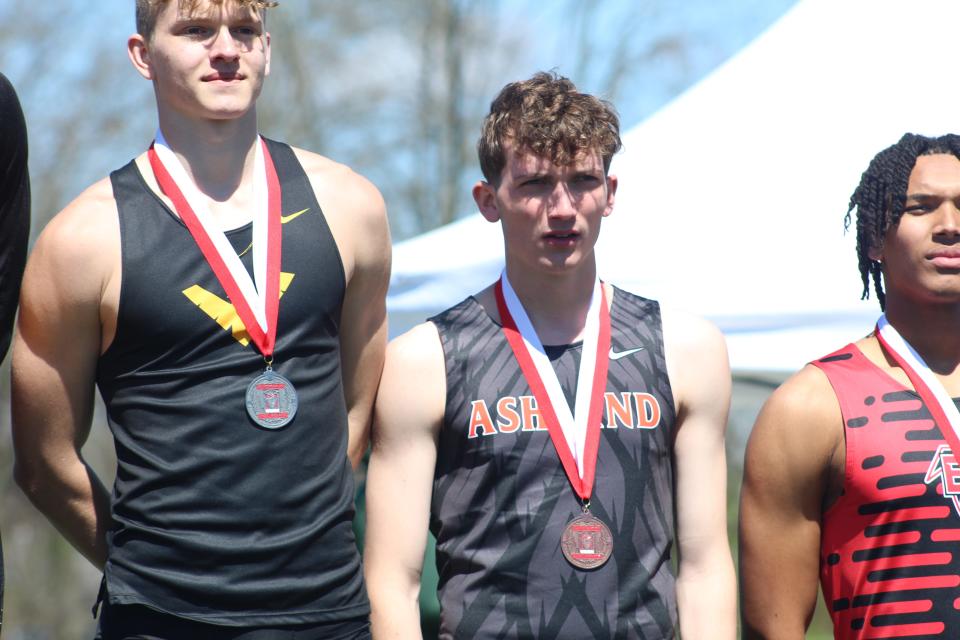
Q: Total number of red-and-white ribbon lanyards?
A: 3